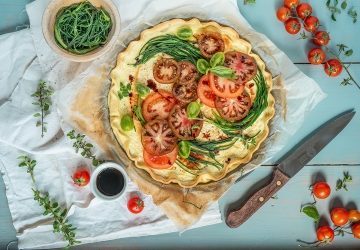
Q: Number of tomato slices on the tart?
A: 12